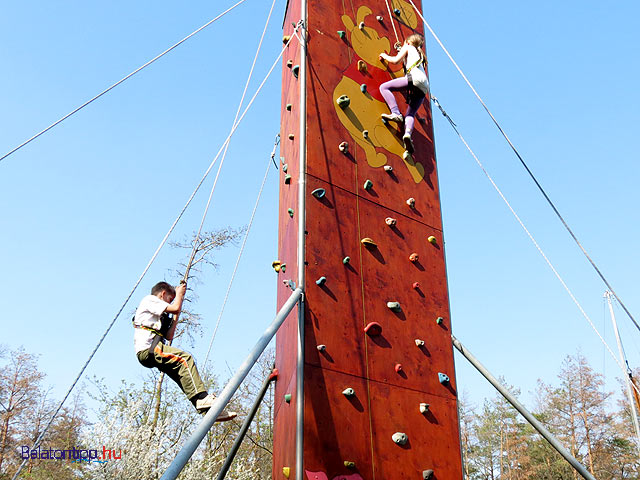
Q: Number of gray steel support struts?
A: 3